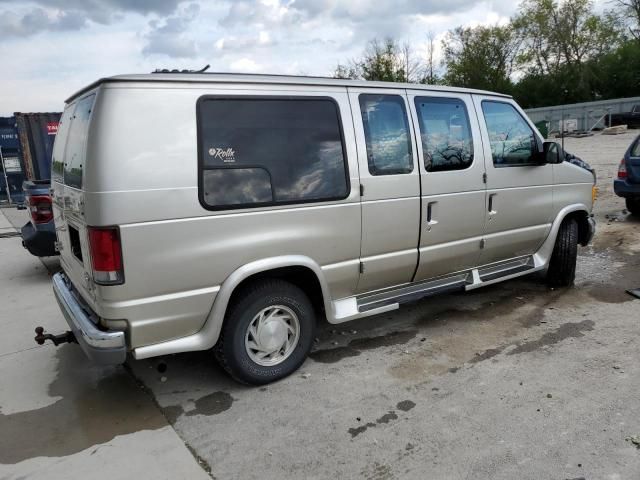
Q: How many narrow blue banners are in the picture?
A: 0